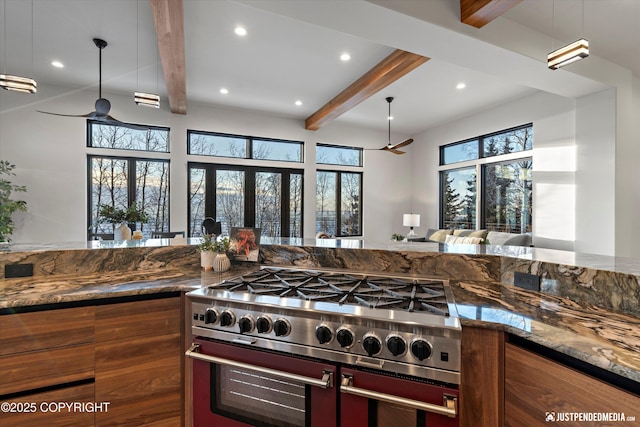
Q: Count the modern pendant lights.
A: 3